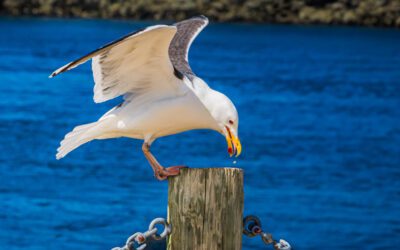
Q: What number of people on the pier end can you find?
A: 0